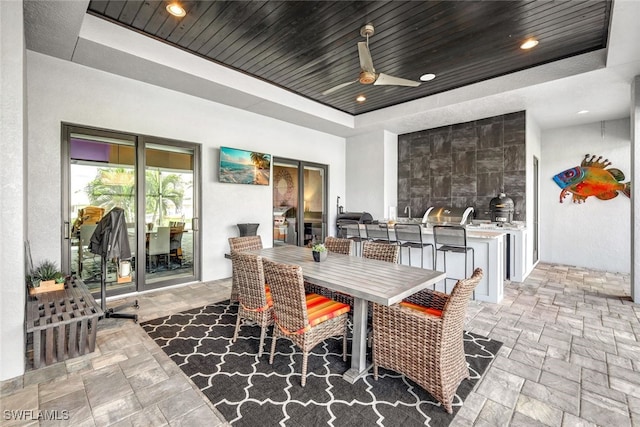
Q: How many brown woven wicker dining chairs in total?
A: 6